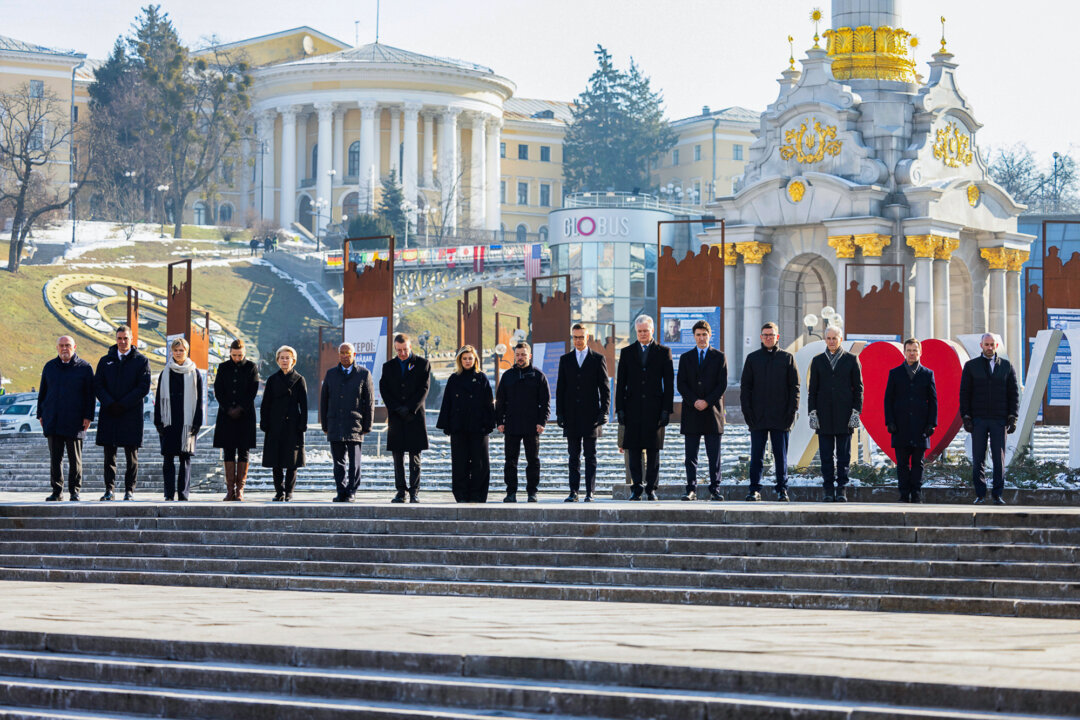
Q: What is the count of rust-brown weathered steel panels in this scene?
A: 14